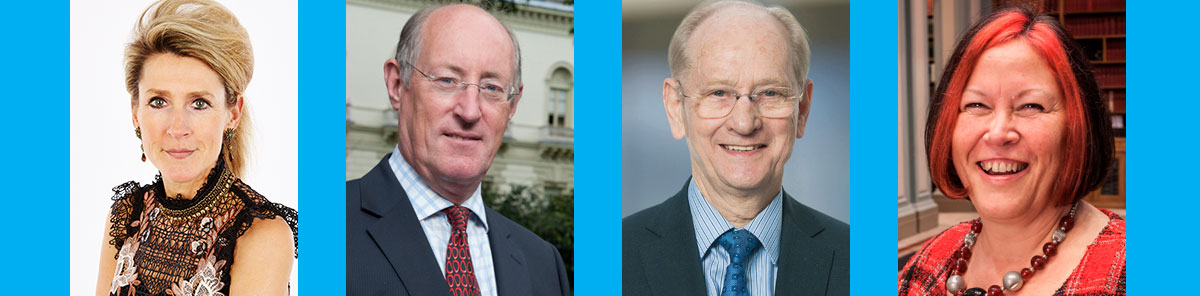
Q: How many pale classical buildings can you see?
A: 1